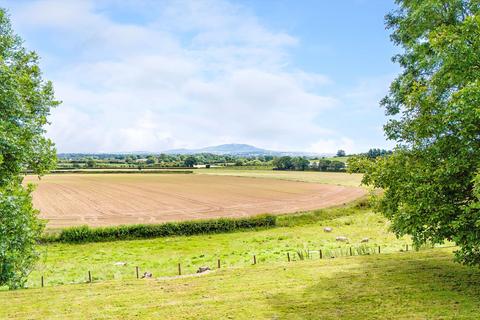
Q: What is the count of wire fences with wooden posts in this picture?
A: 1